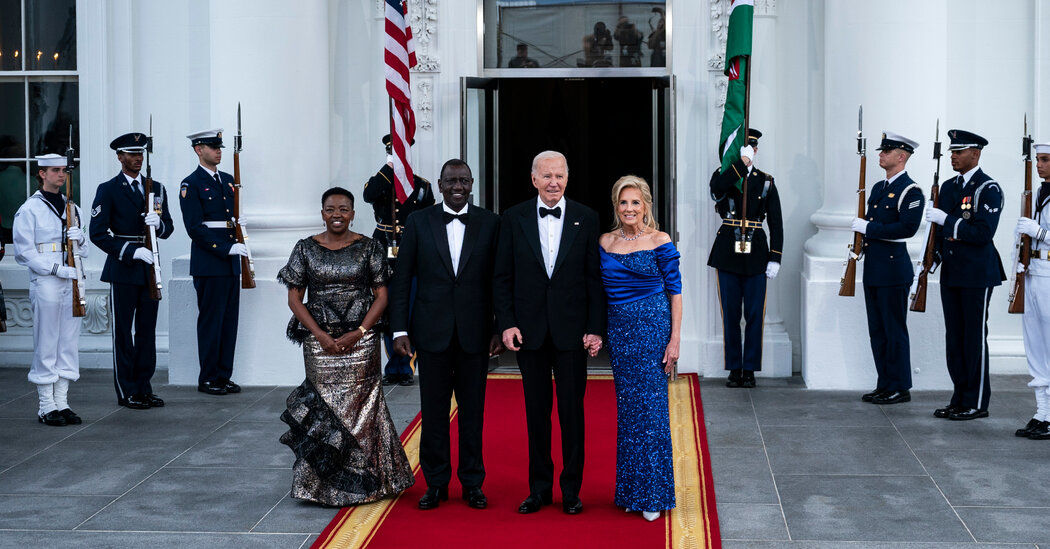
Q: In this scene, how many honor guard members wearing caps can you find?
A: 8